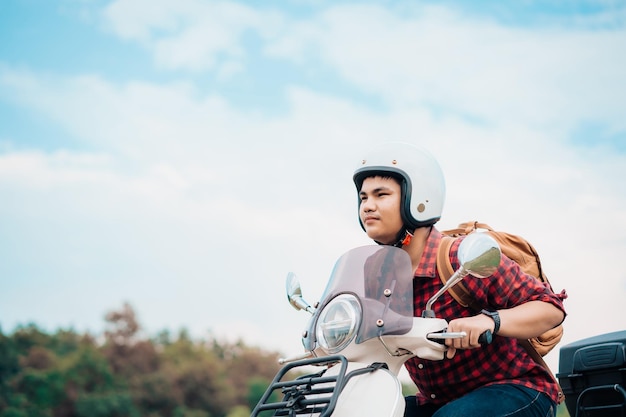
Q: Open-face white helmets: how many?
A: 1